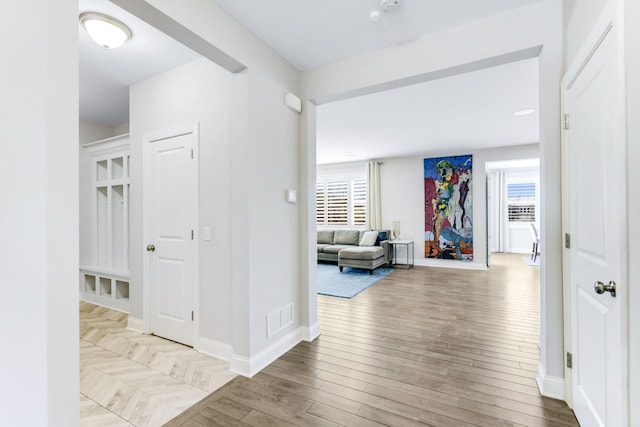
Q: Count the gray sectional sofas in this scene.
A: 1